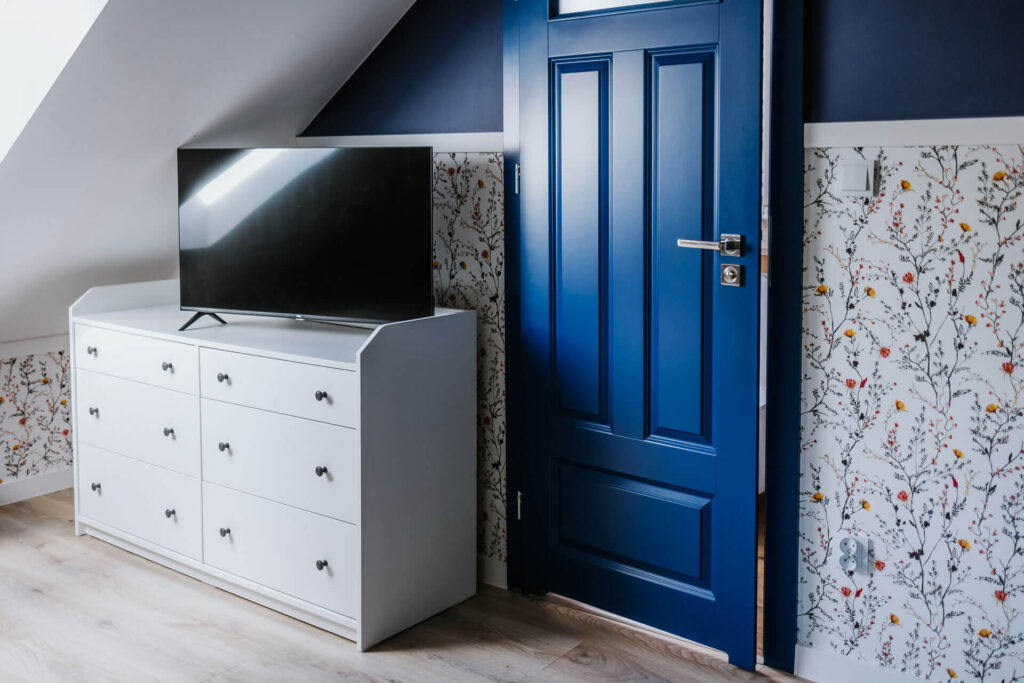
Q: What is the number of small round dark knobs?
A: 12